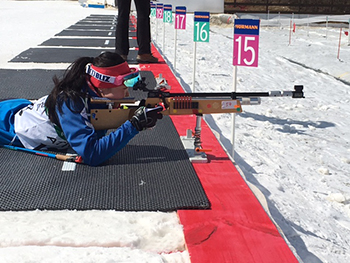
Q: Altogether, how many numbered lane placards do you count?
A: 6